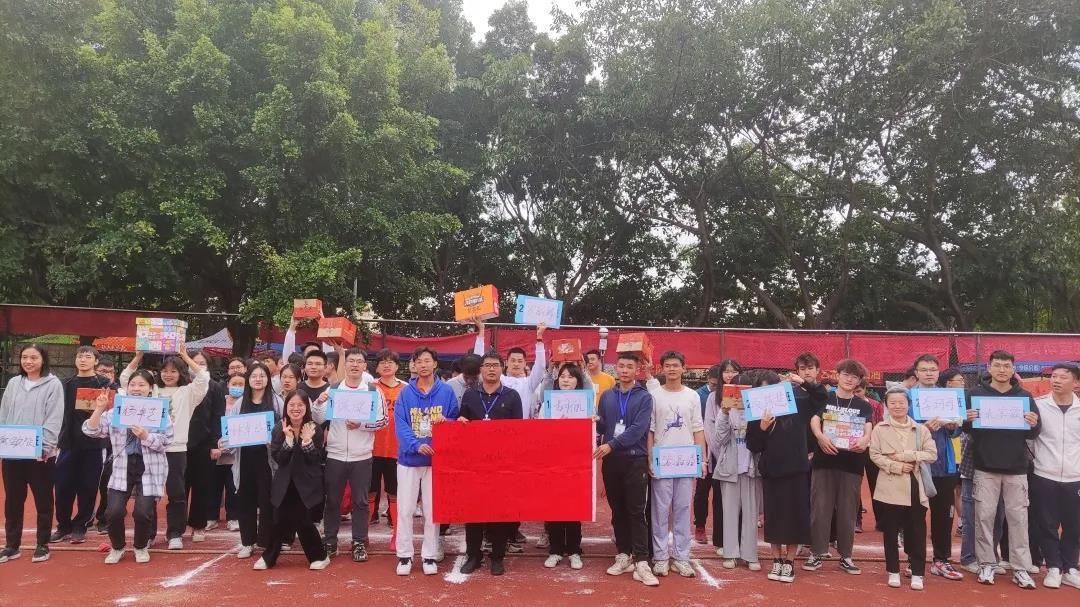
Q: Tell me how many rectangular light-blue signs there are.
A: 10